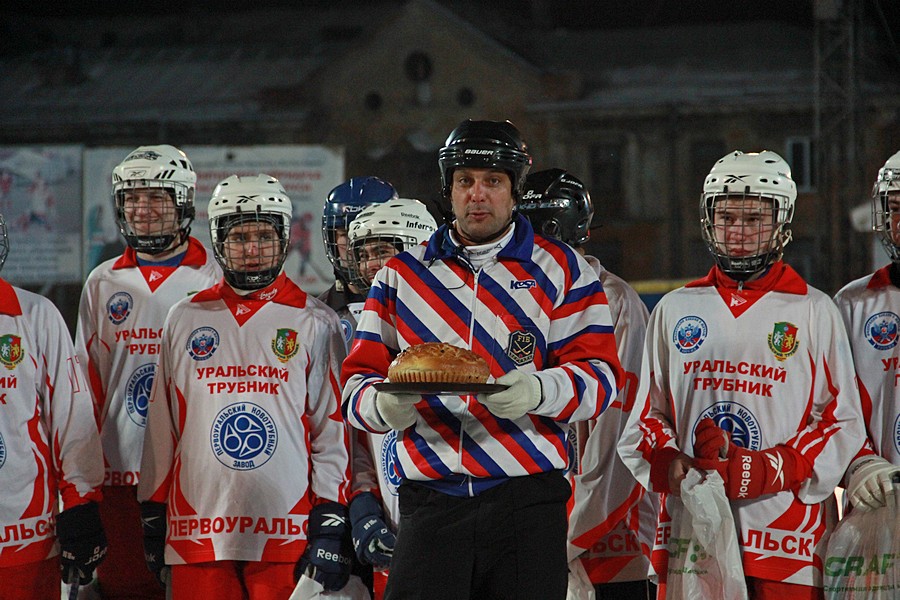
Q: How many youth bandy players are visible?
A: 8